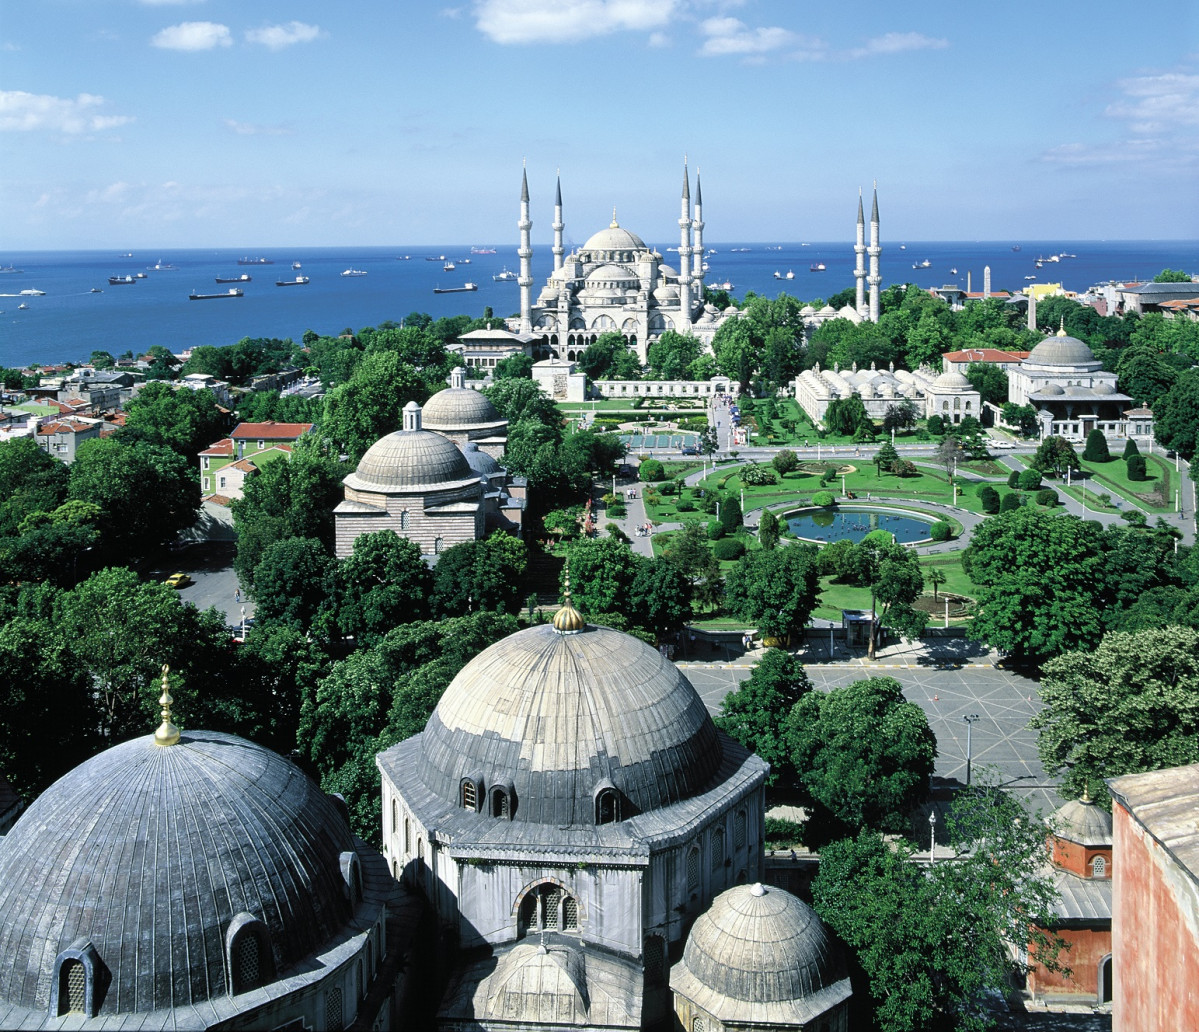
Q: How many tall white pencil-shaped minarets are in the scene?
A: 6